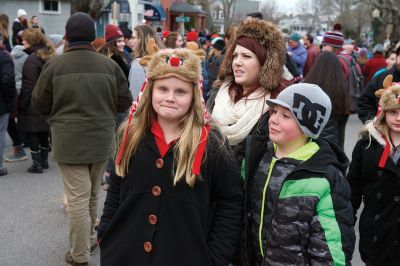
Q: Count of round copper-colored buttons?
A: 4